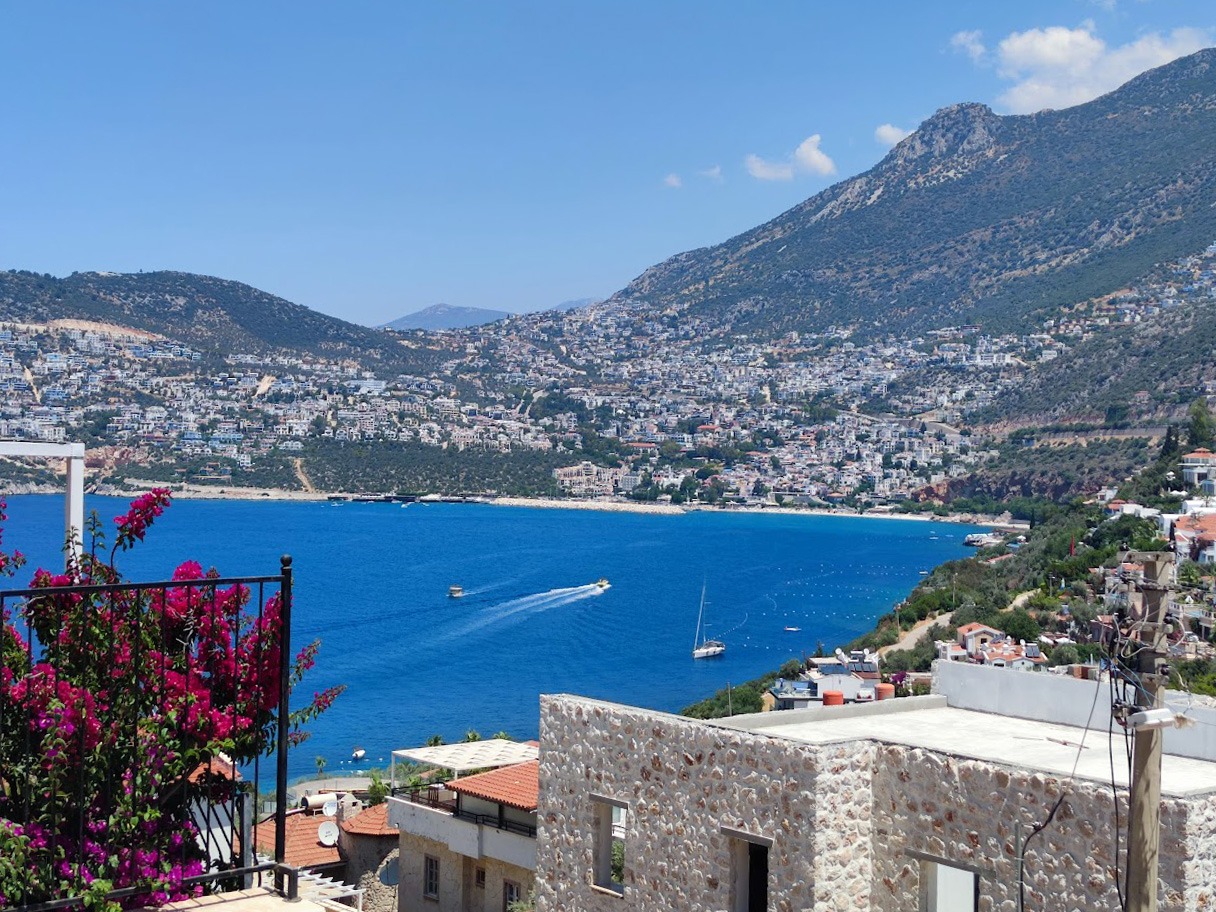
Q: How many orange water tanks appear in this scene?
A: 2